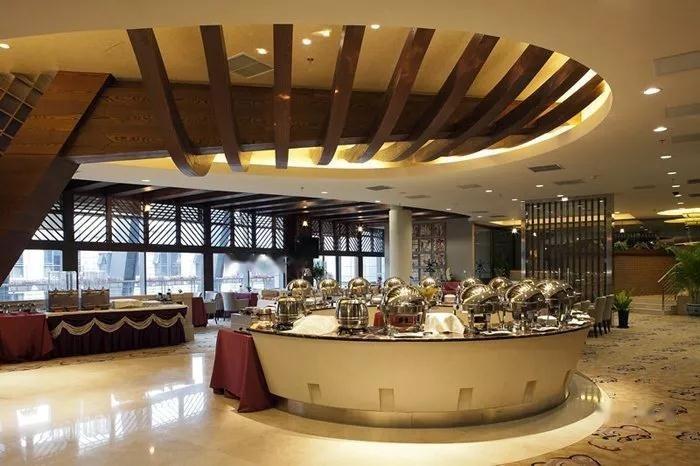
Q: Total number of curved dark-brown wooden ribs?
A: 9